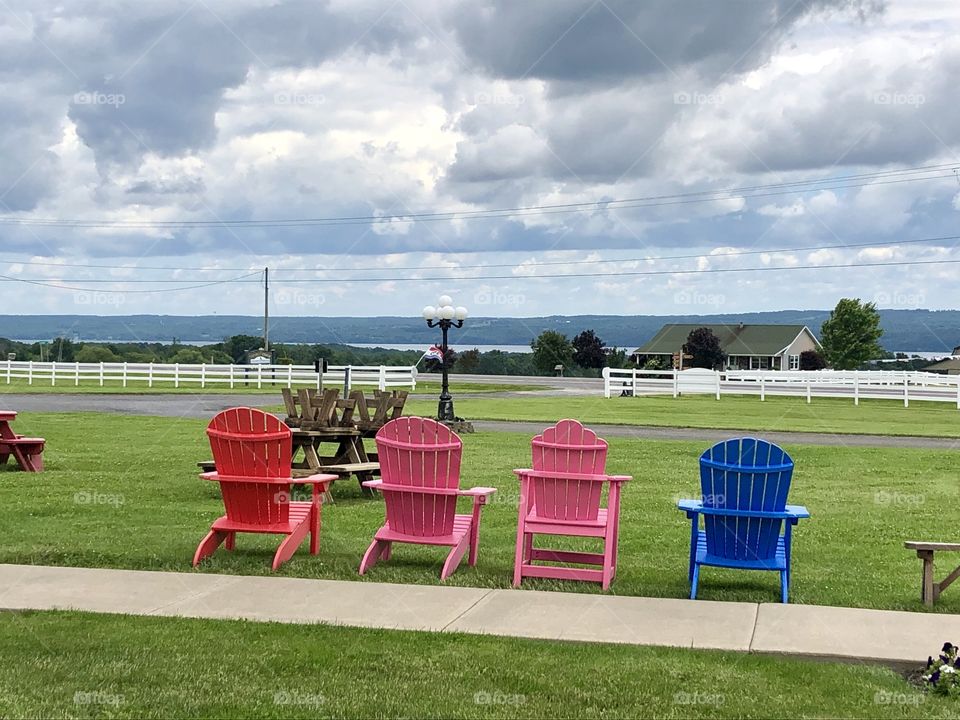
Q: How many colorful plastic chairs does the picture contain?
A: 4